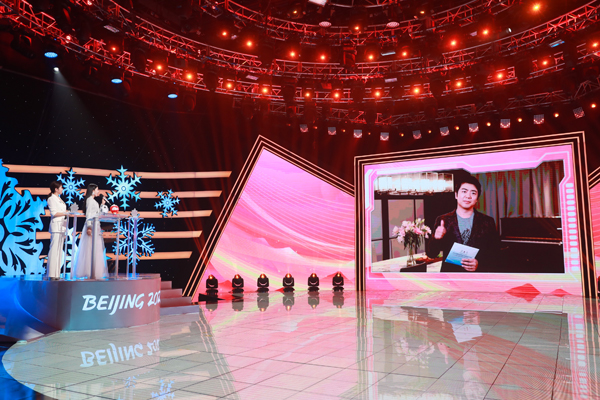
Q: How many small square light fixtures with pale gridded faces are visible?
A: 10